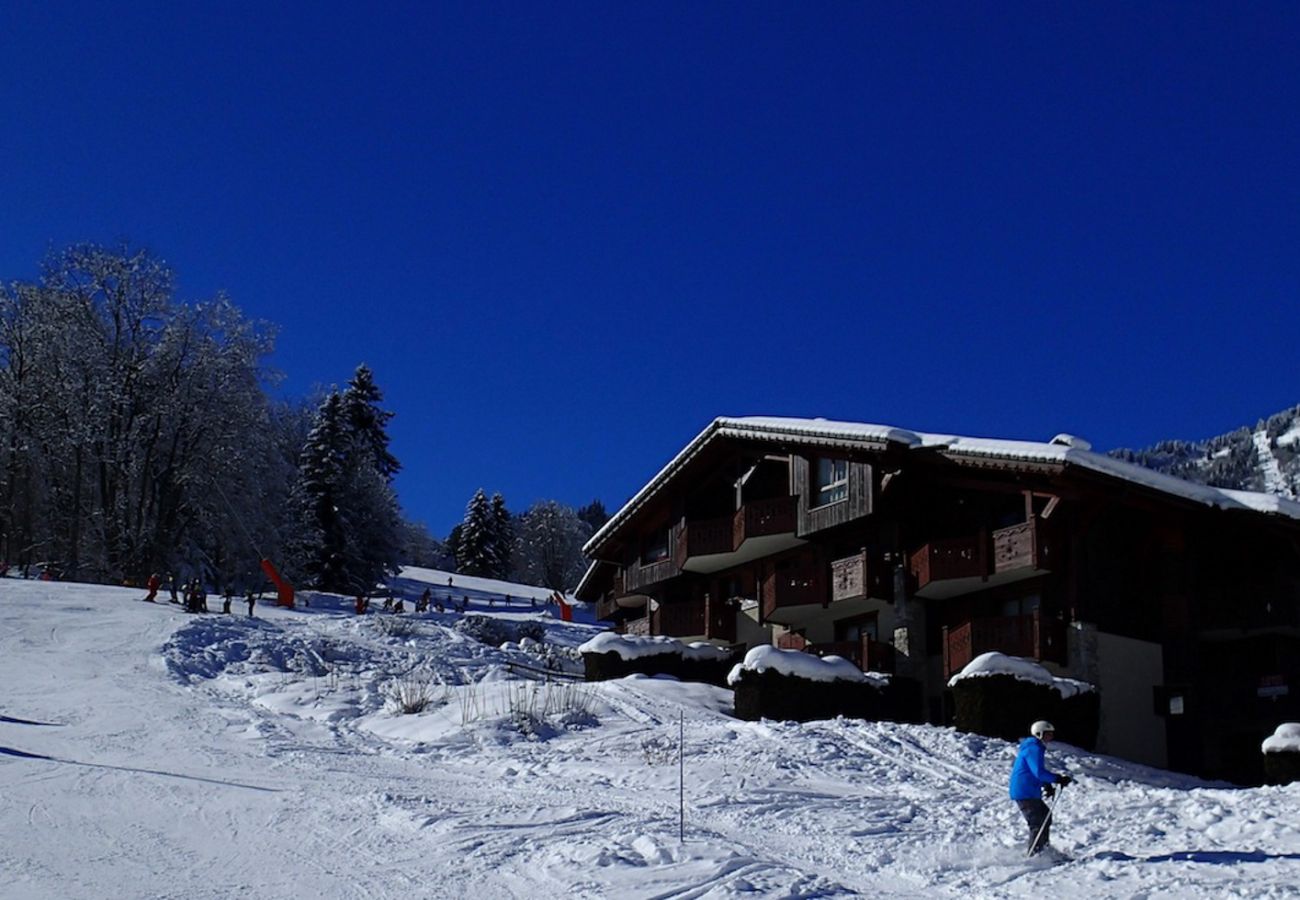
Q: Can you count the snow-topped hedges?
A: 4